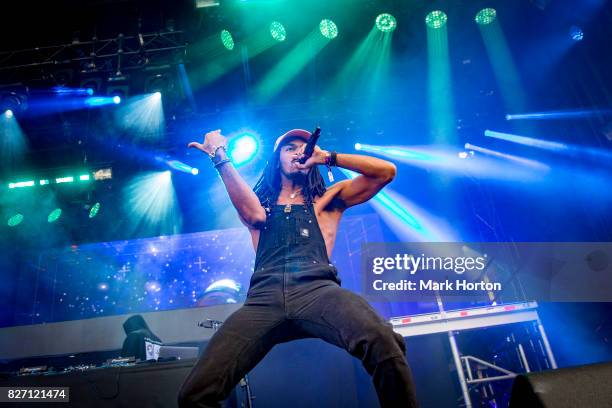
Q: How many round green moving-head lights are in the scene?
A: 9